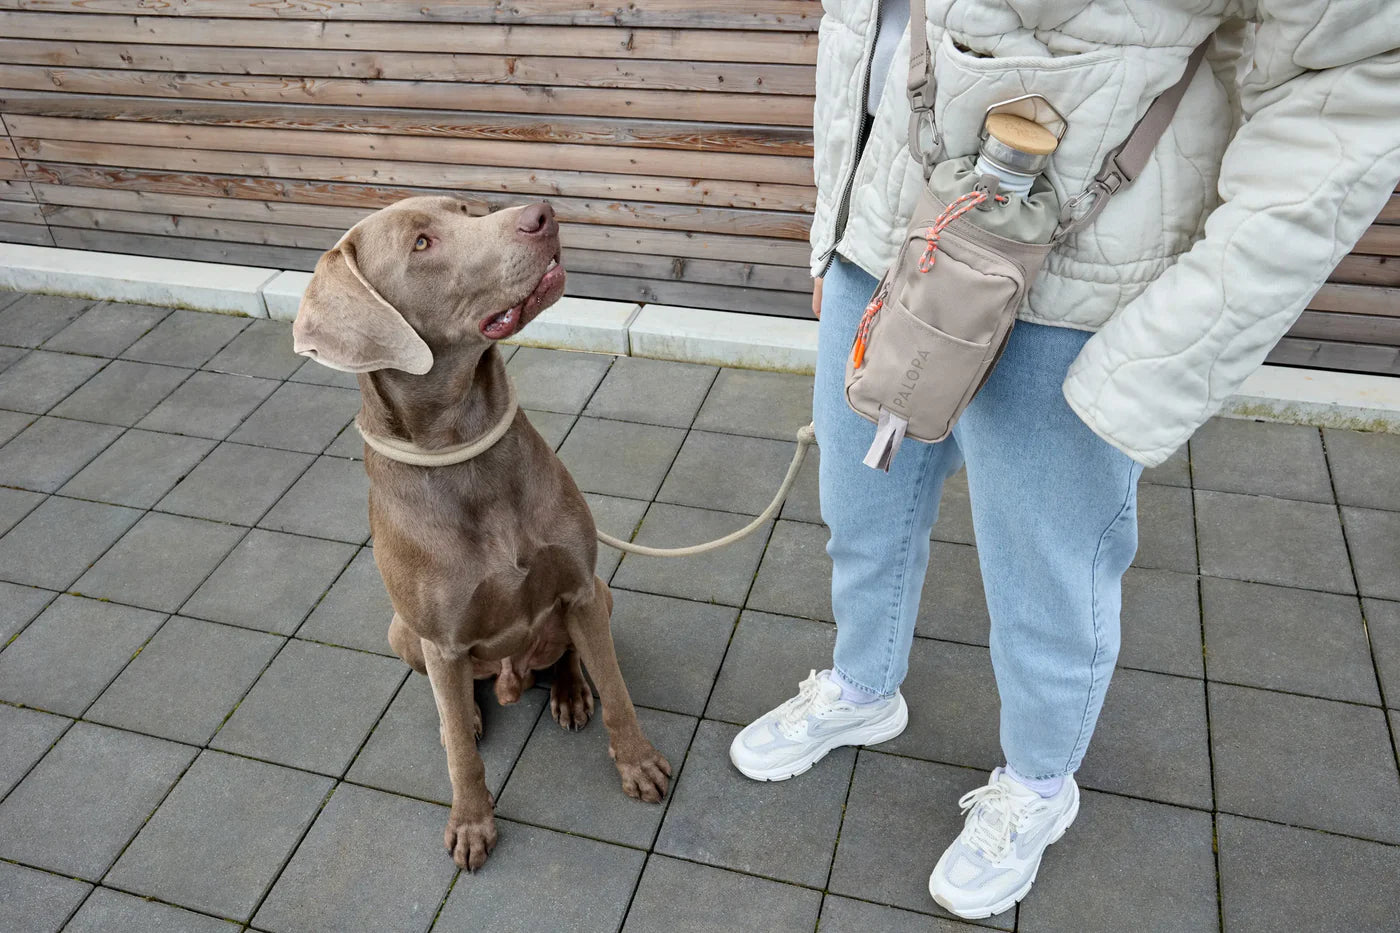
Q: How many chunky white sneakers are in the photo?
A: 2